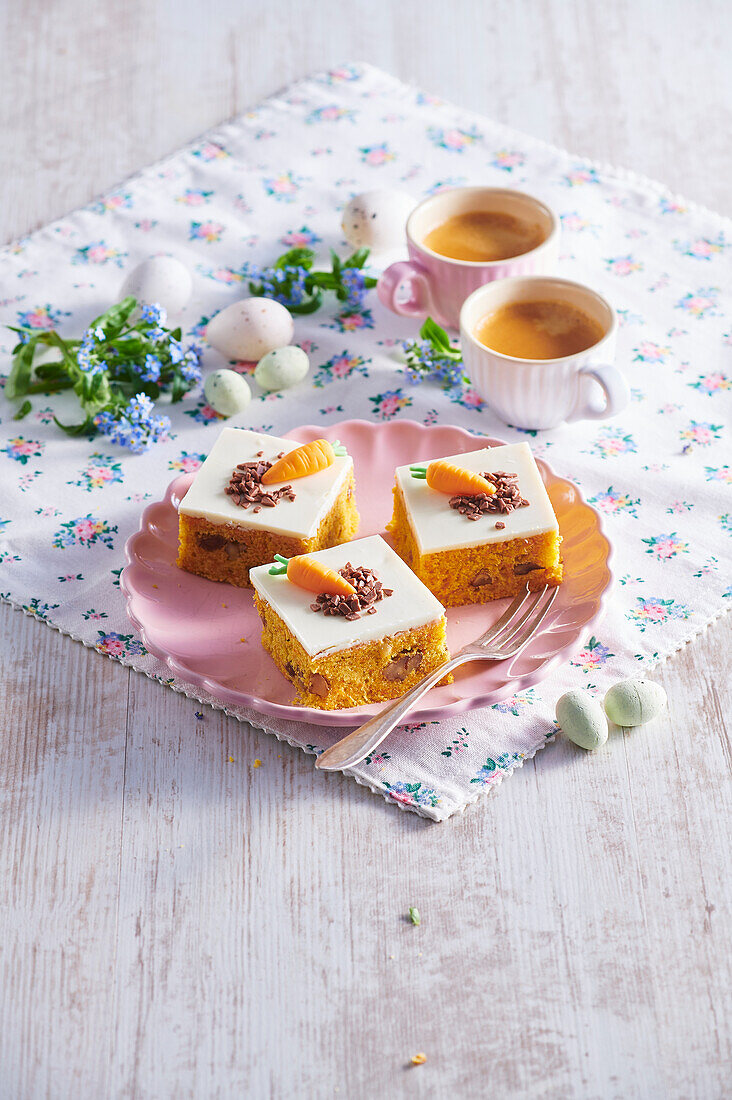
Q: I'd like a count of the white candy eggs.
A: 3